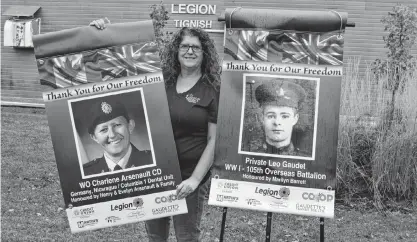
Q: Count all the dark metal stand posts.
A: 3